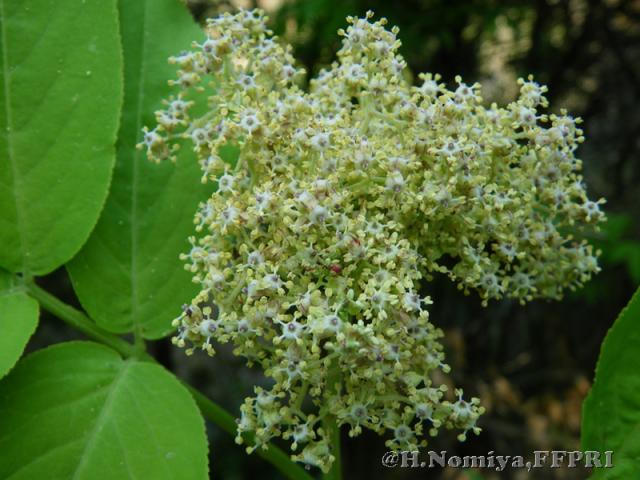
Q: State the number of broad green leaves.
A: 5